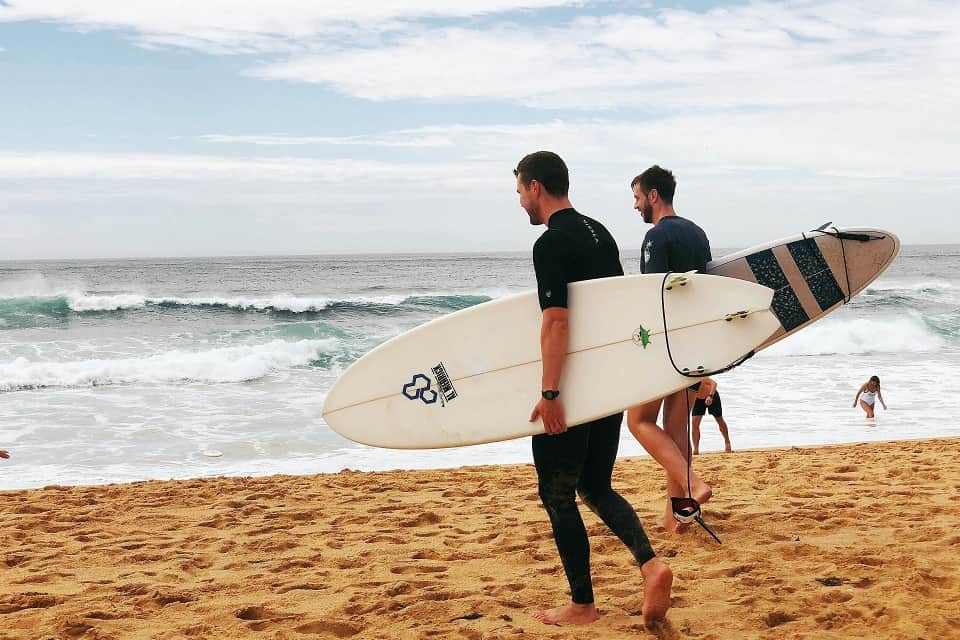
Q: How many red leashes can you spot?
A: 0